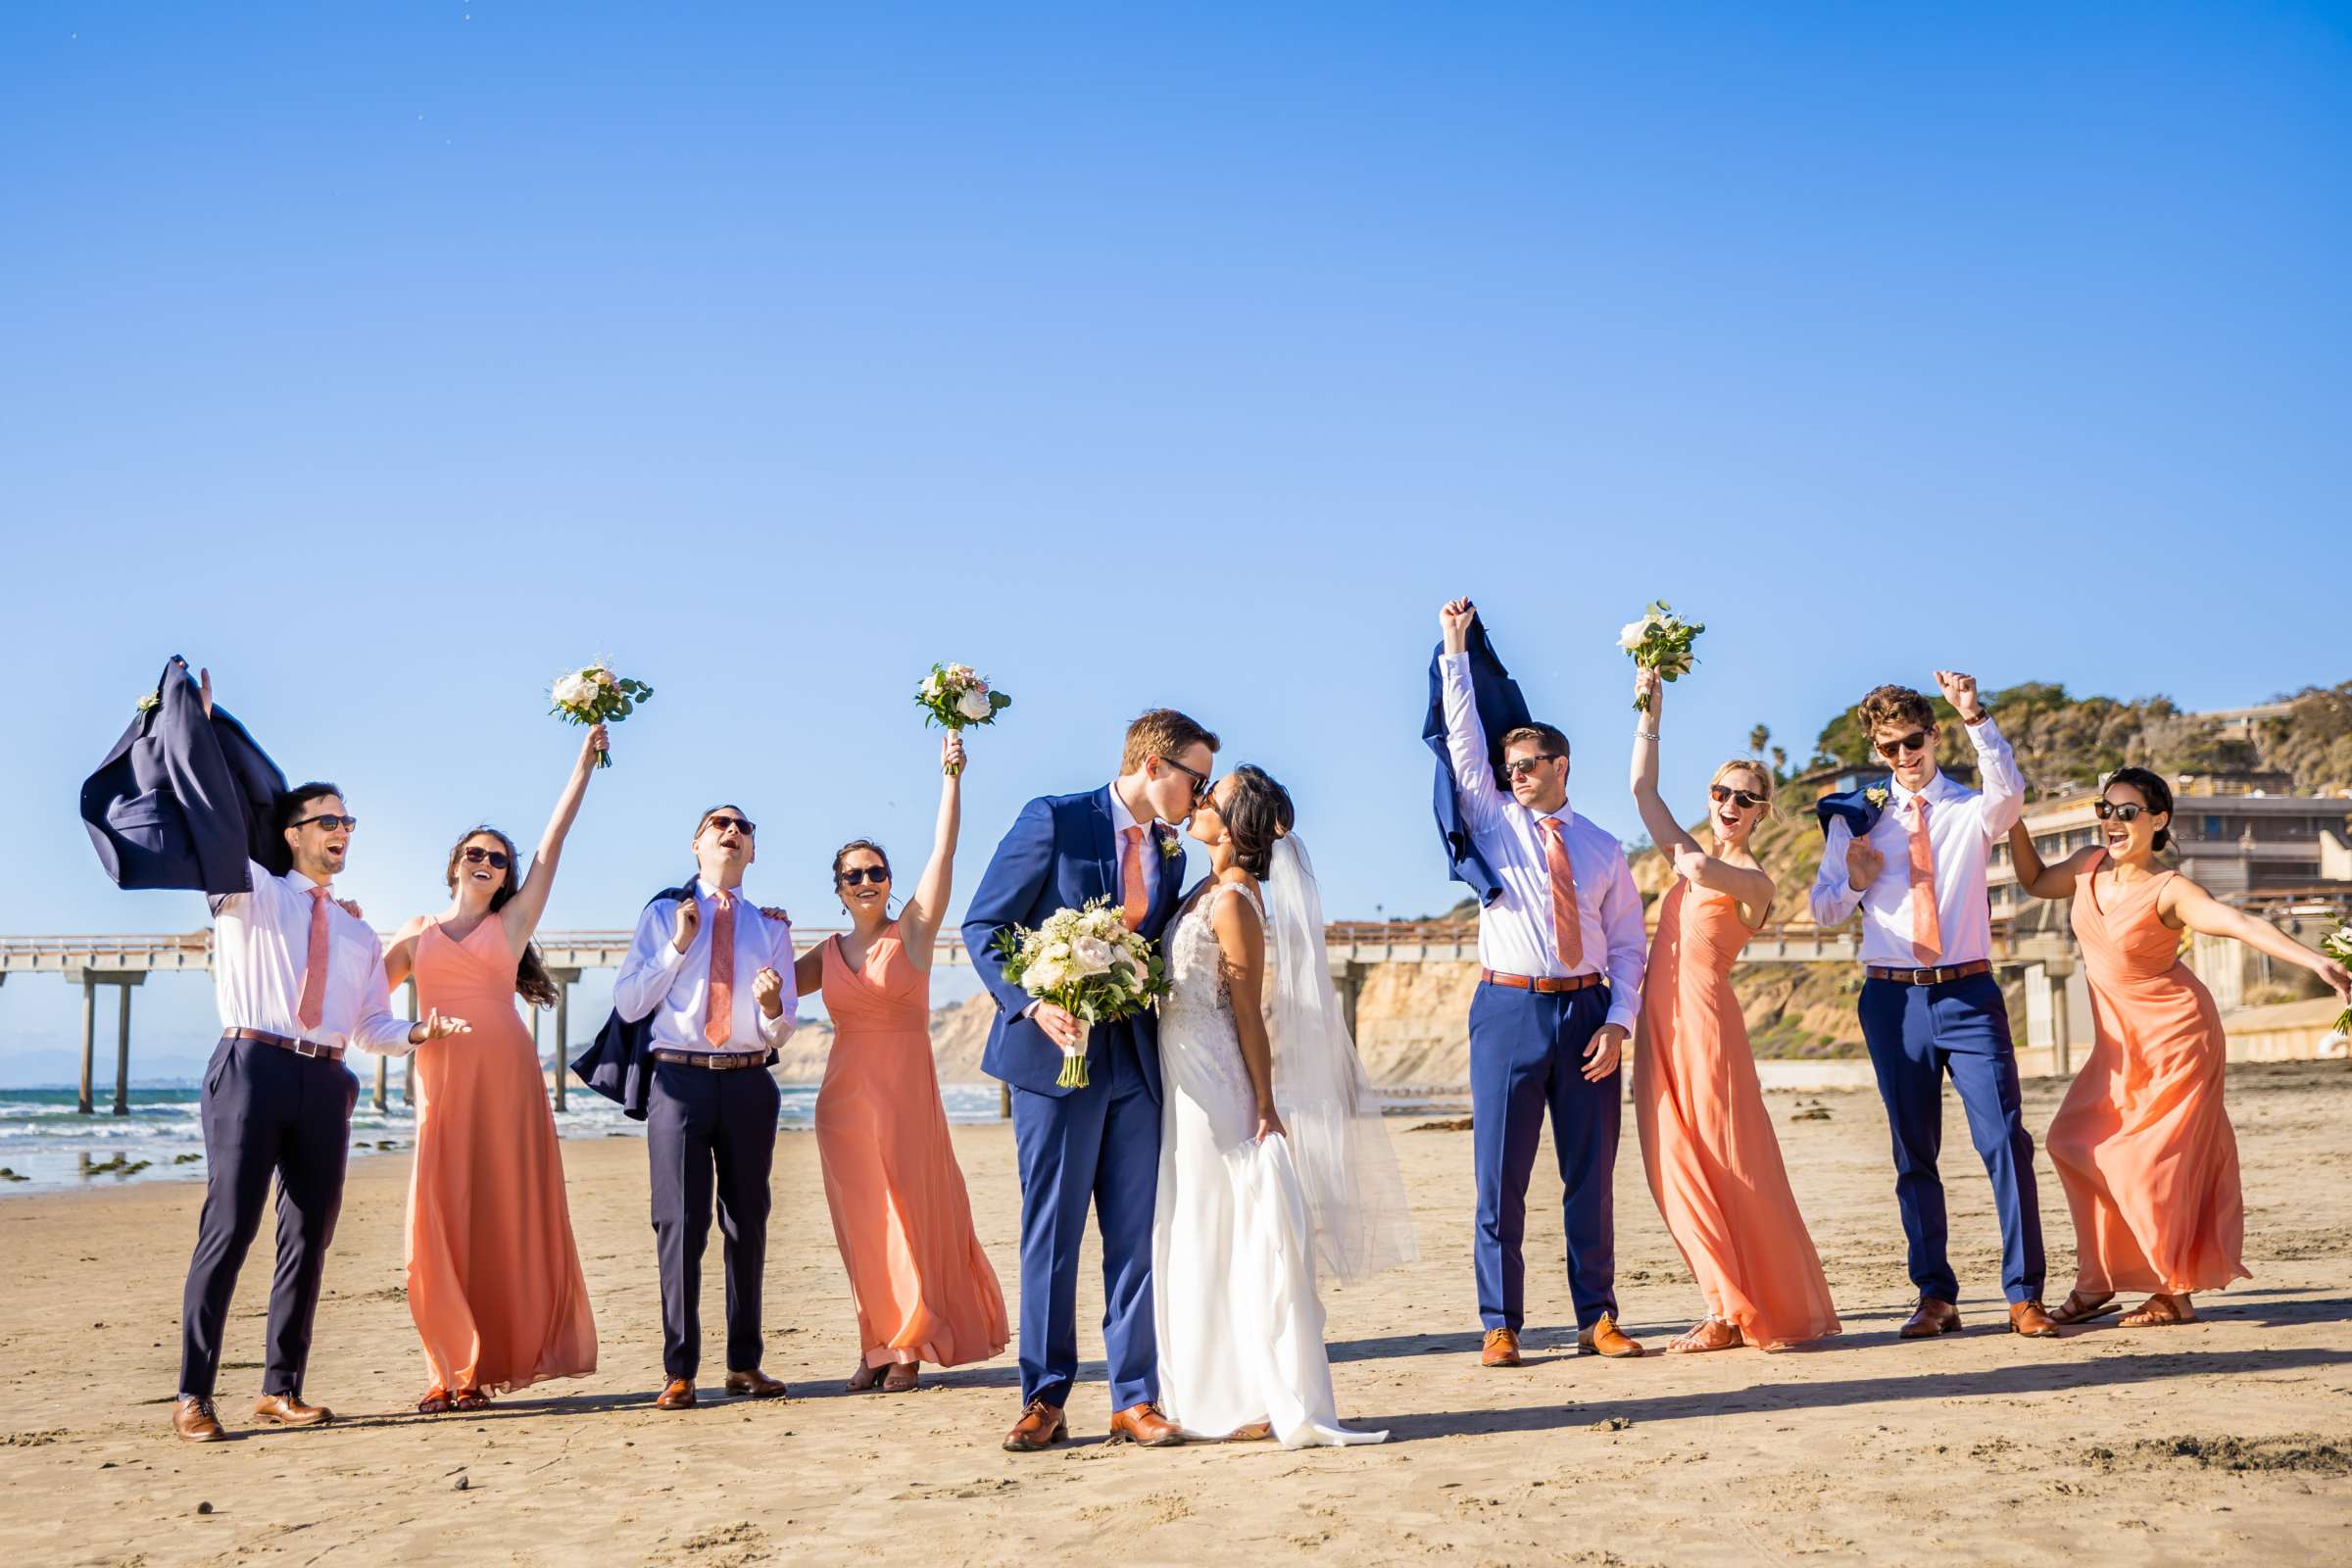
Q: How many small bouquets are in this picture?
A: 4